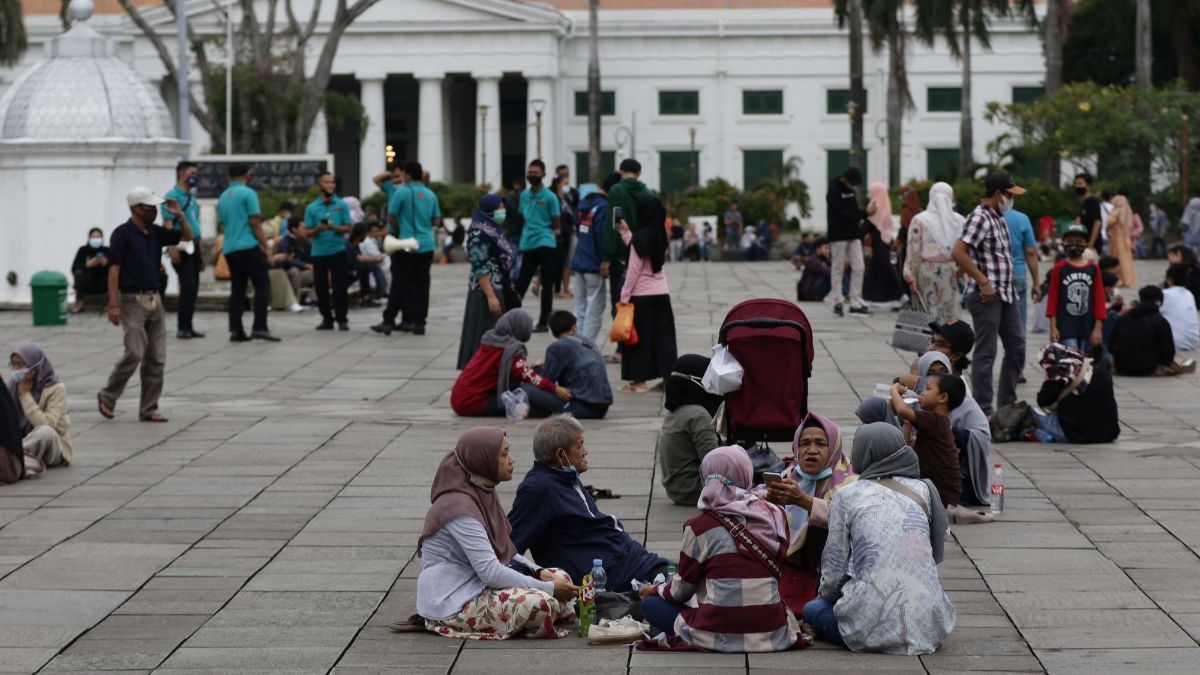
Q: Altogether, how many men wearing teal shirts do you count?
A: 6